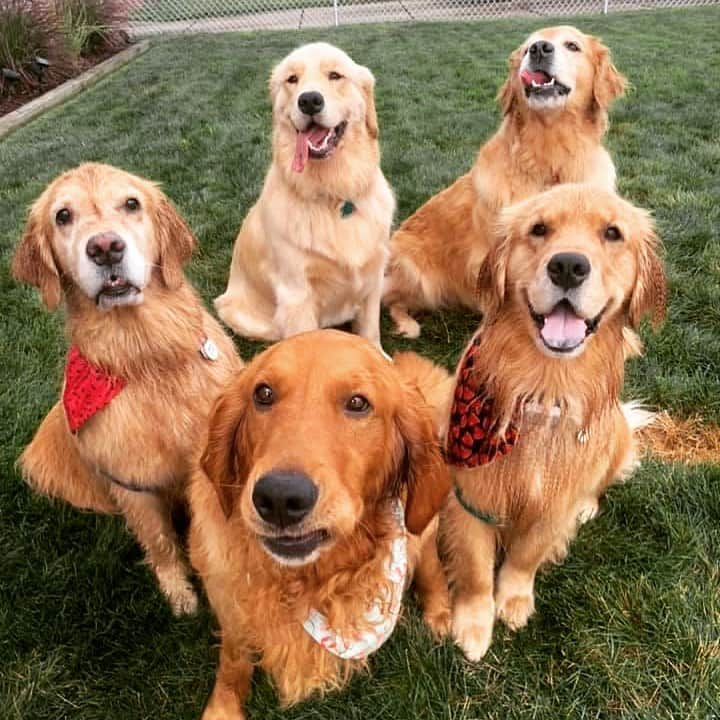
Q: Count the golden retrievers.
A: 5